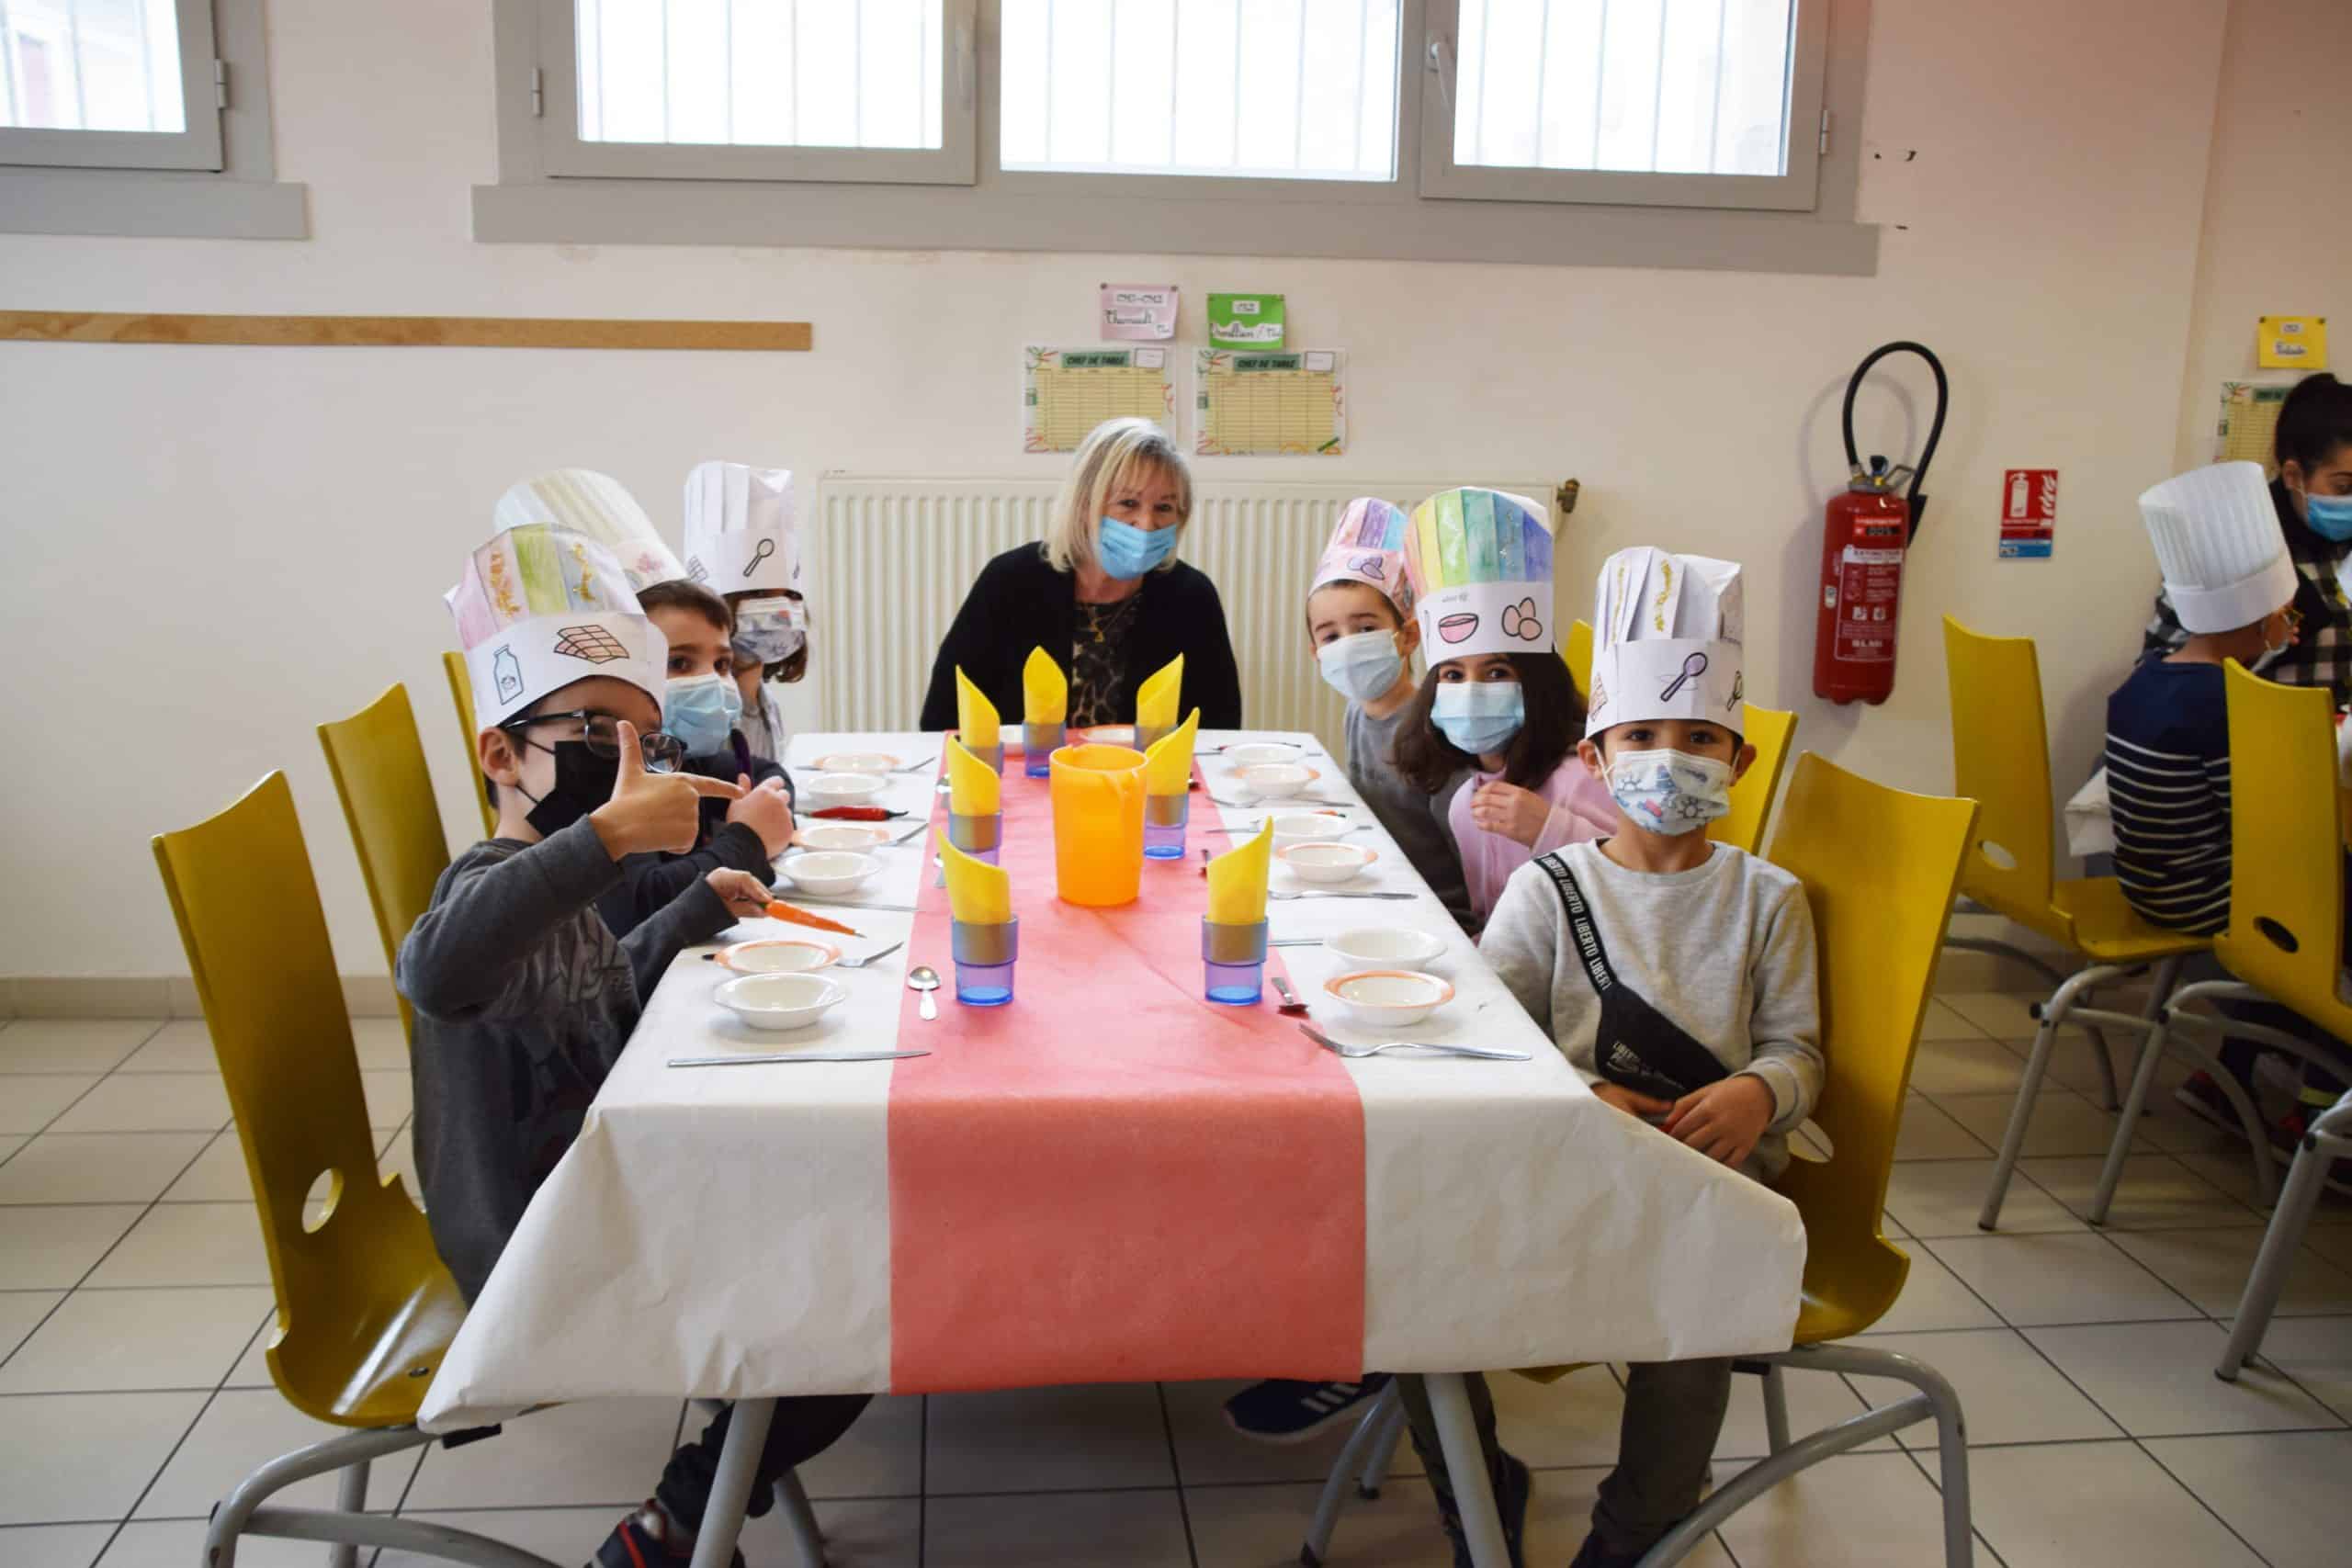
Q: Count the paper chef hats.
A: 7